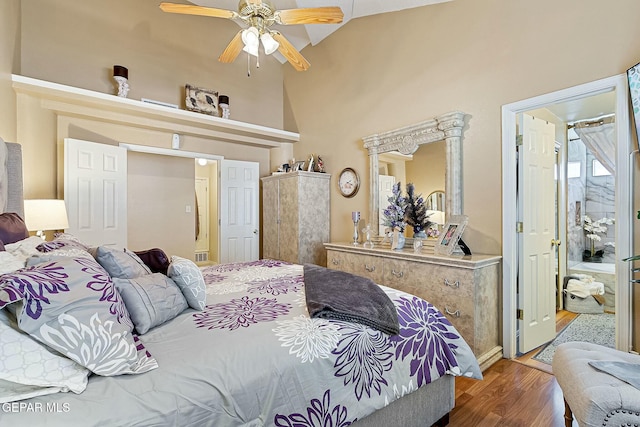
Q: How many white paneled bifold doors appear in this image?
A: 2